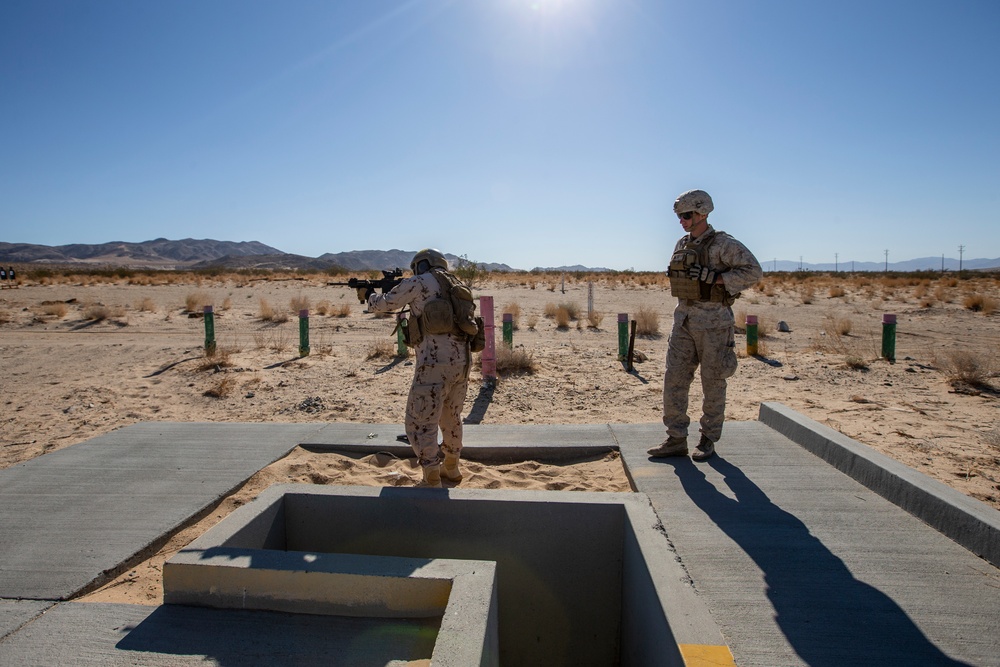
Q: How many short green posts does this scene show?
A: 7